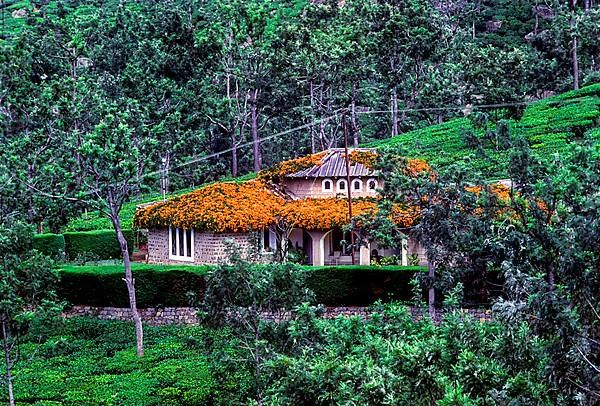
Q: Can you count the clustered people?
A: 0